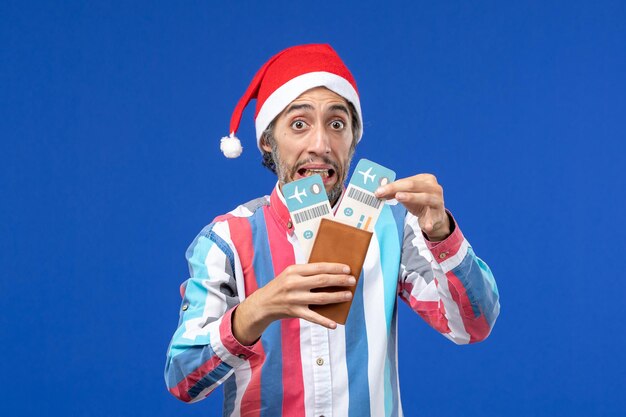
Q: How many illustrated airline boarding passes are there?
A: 2